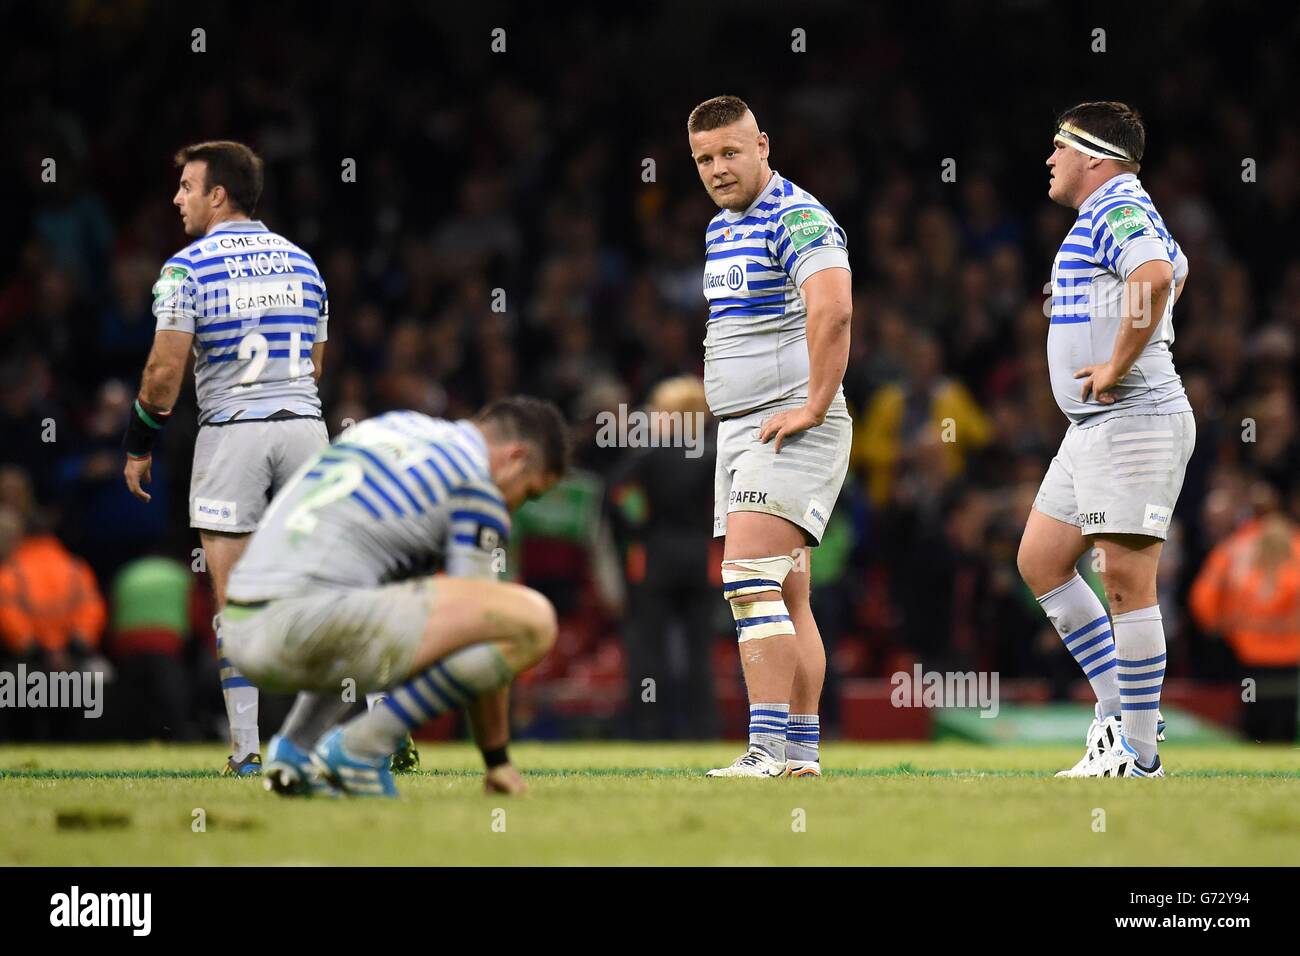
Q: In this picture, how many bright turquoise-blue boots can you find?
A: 2